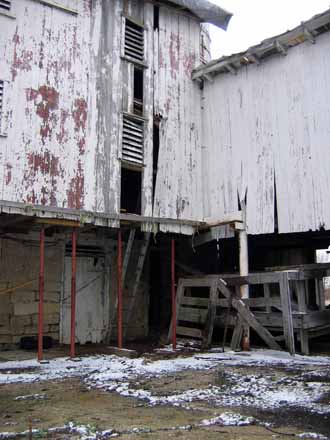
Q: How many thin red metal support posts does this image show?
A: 4